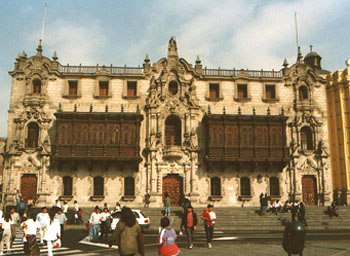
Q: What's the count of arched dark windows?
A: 11